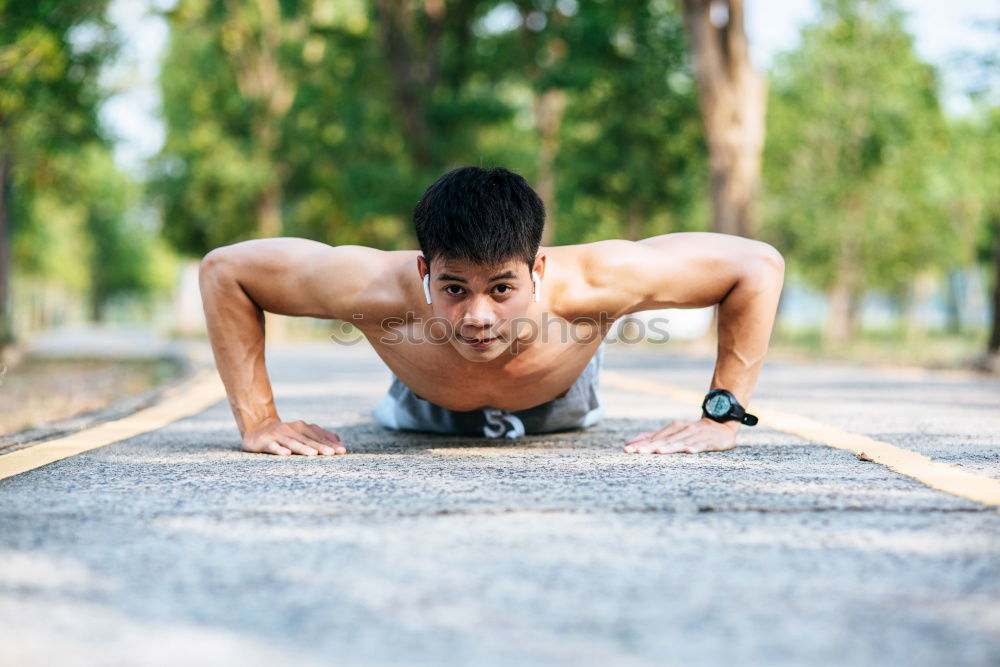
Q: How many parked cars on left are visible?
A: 0